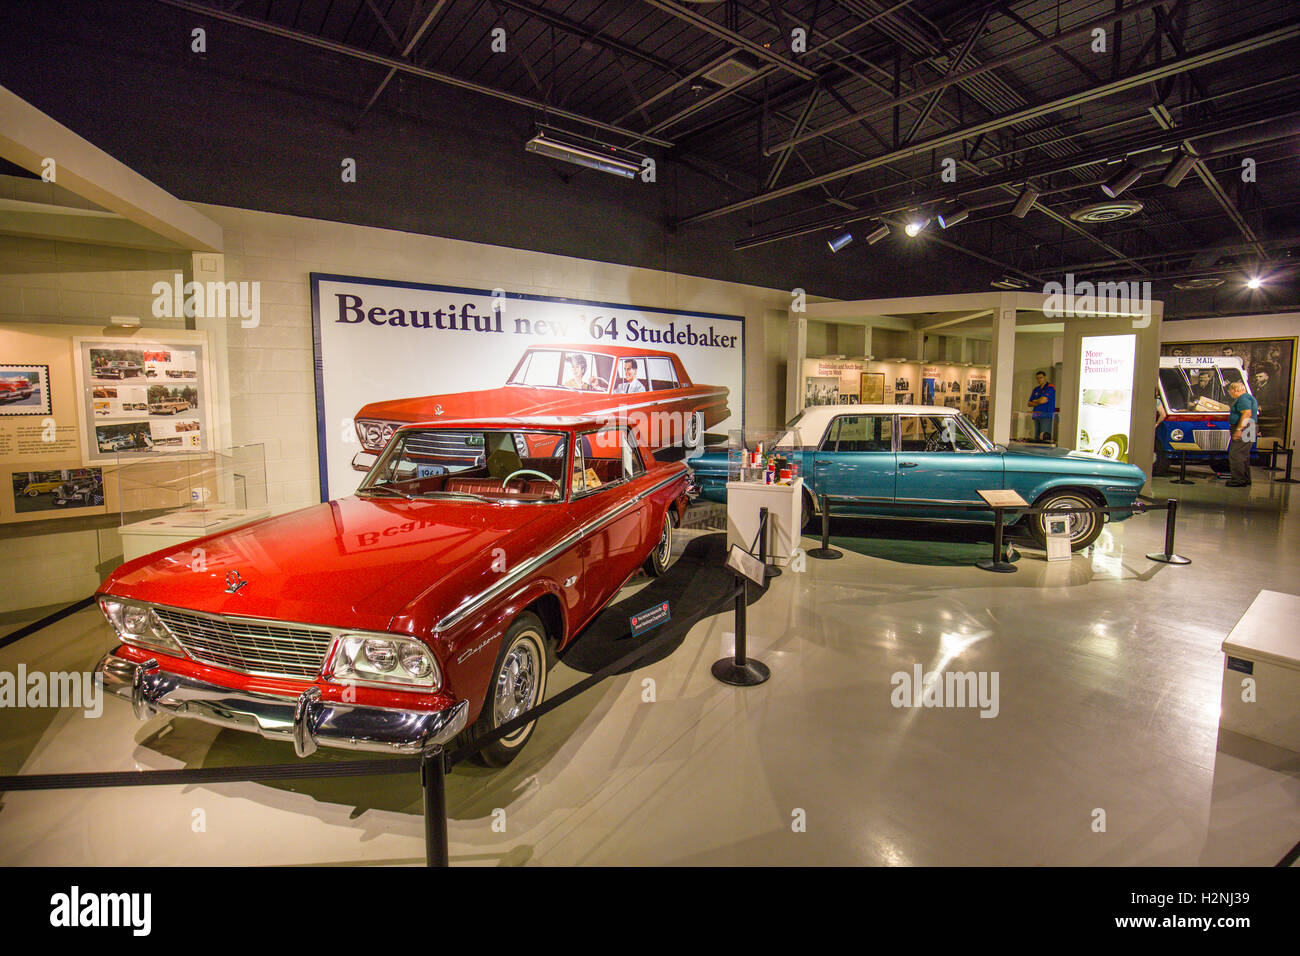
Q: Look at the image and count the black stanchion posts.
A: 9